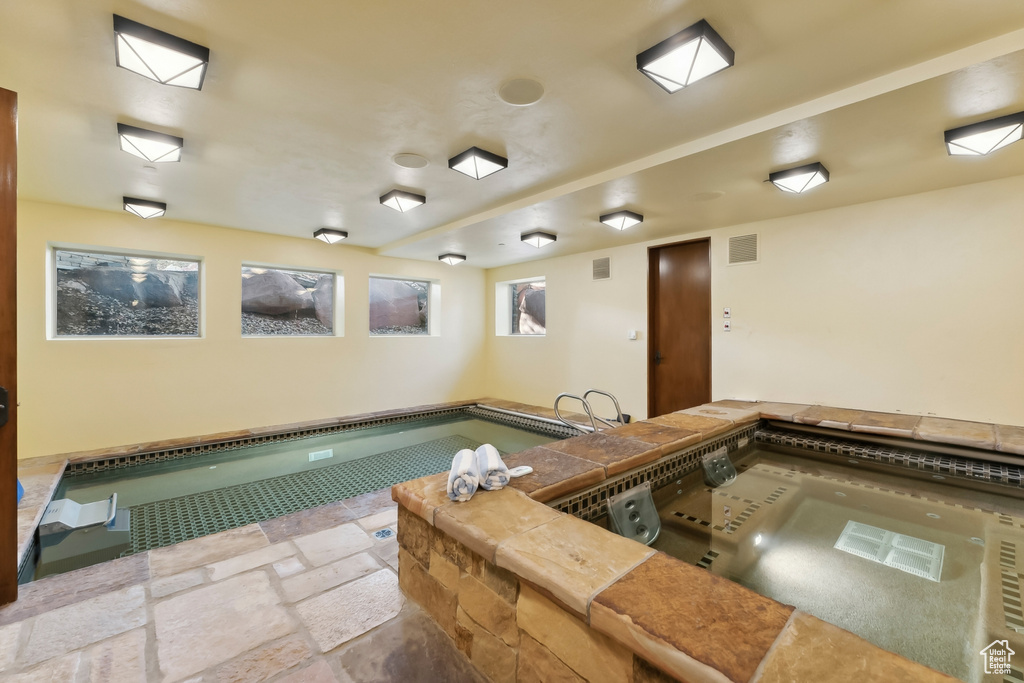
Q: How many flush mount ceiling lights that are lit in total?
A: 12